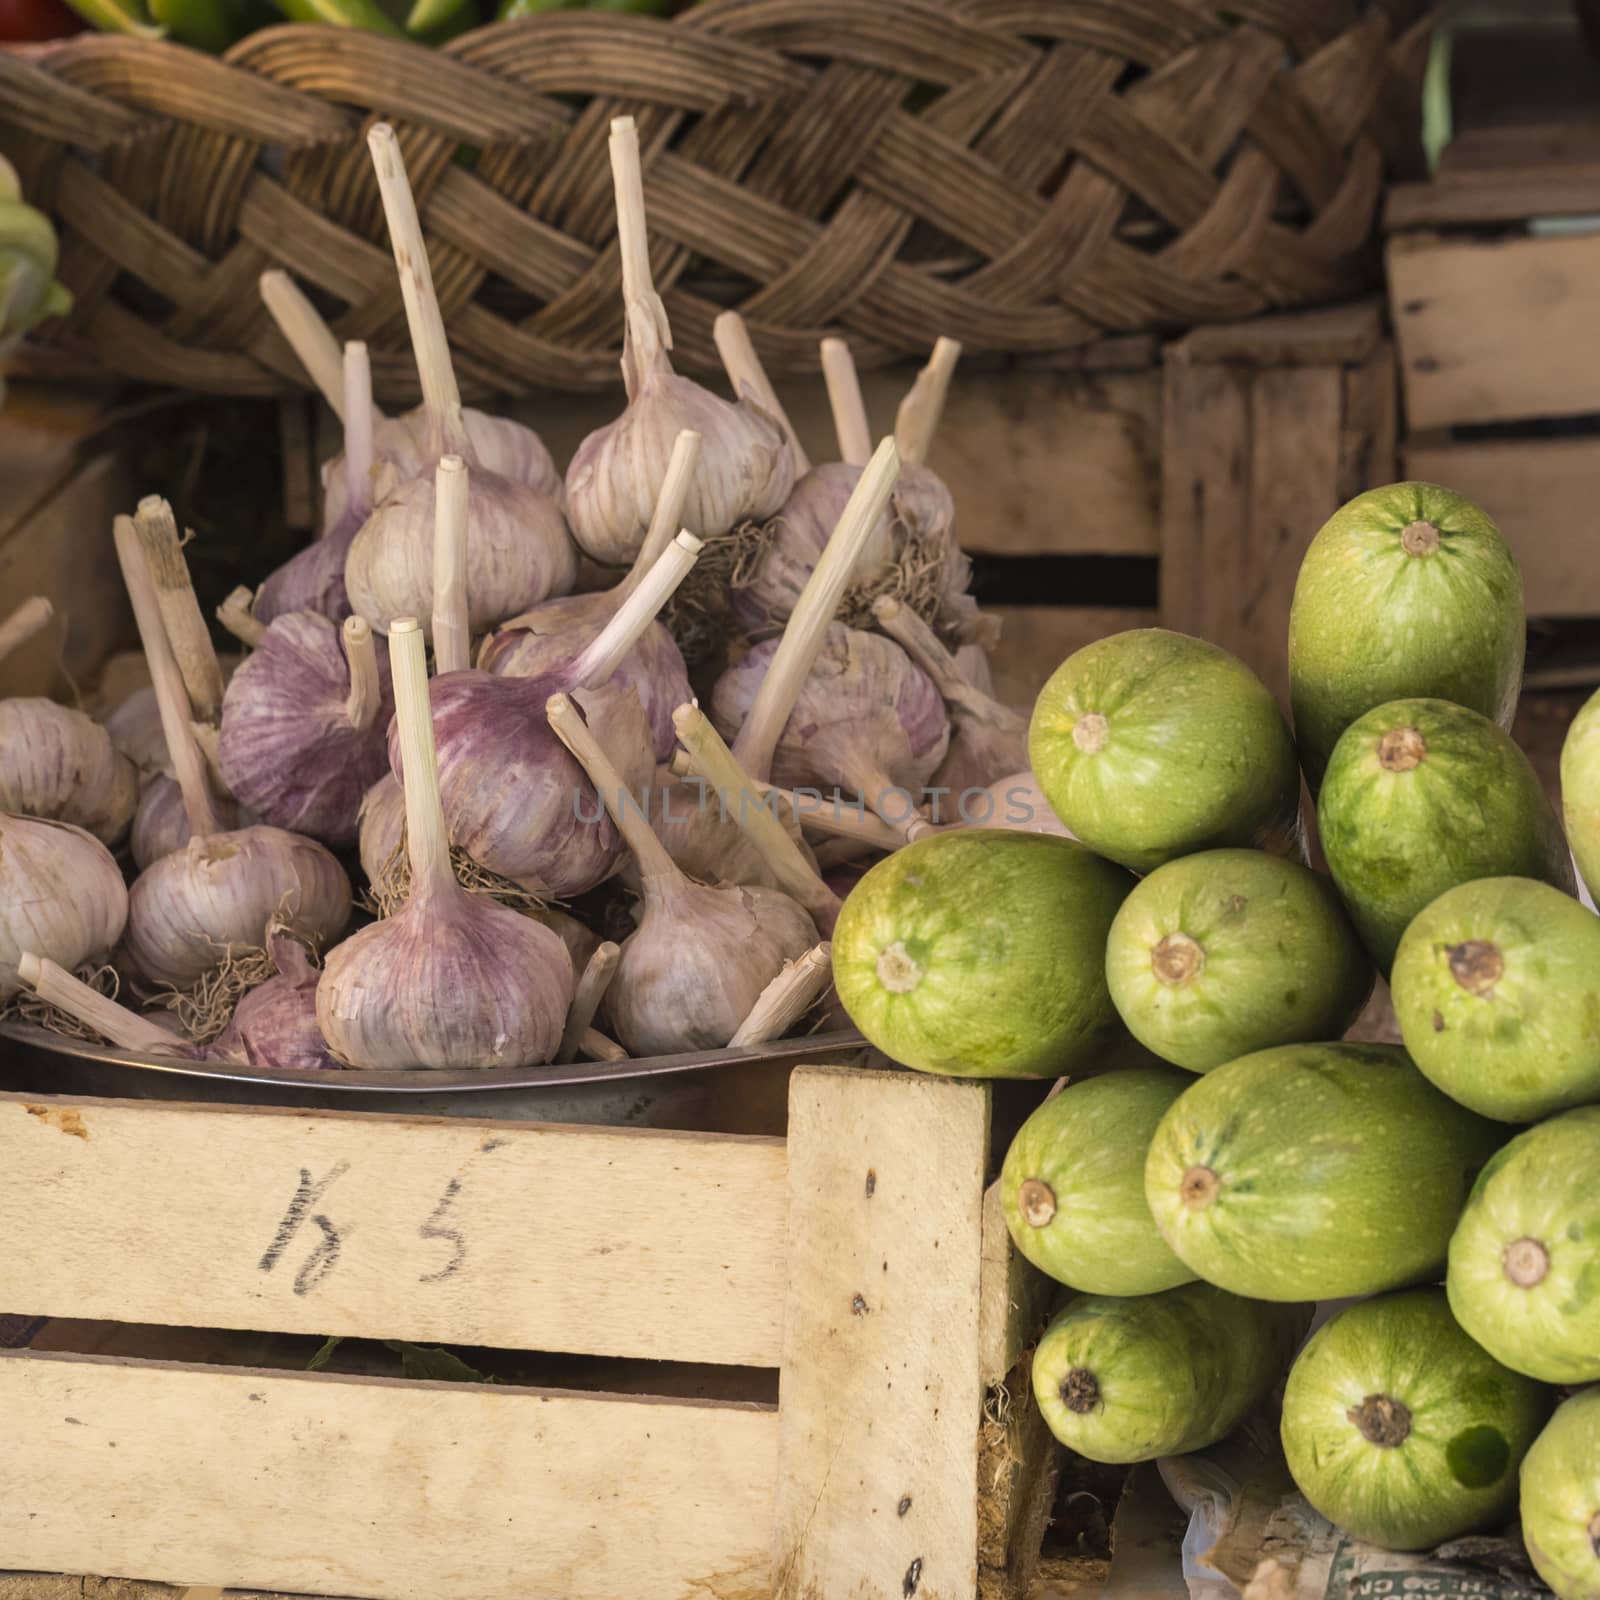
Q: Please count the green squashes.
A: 13